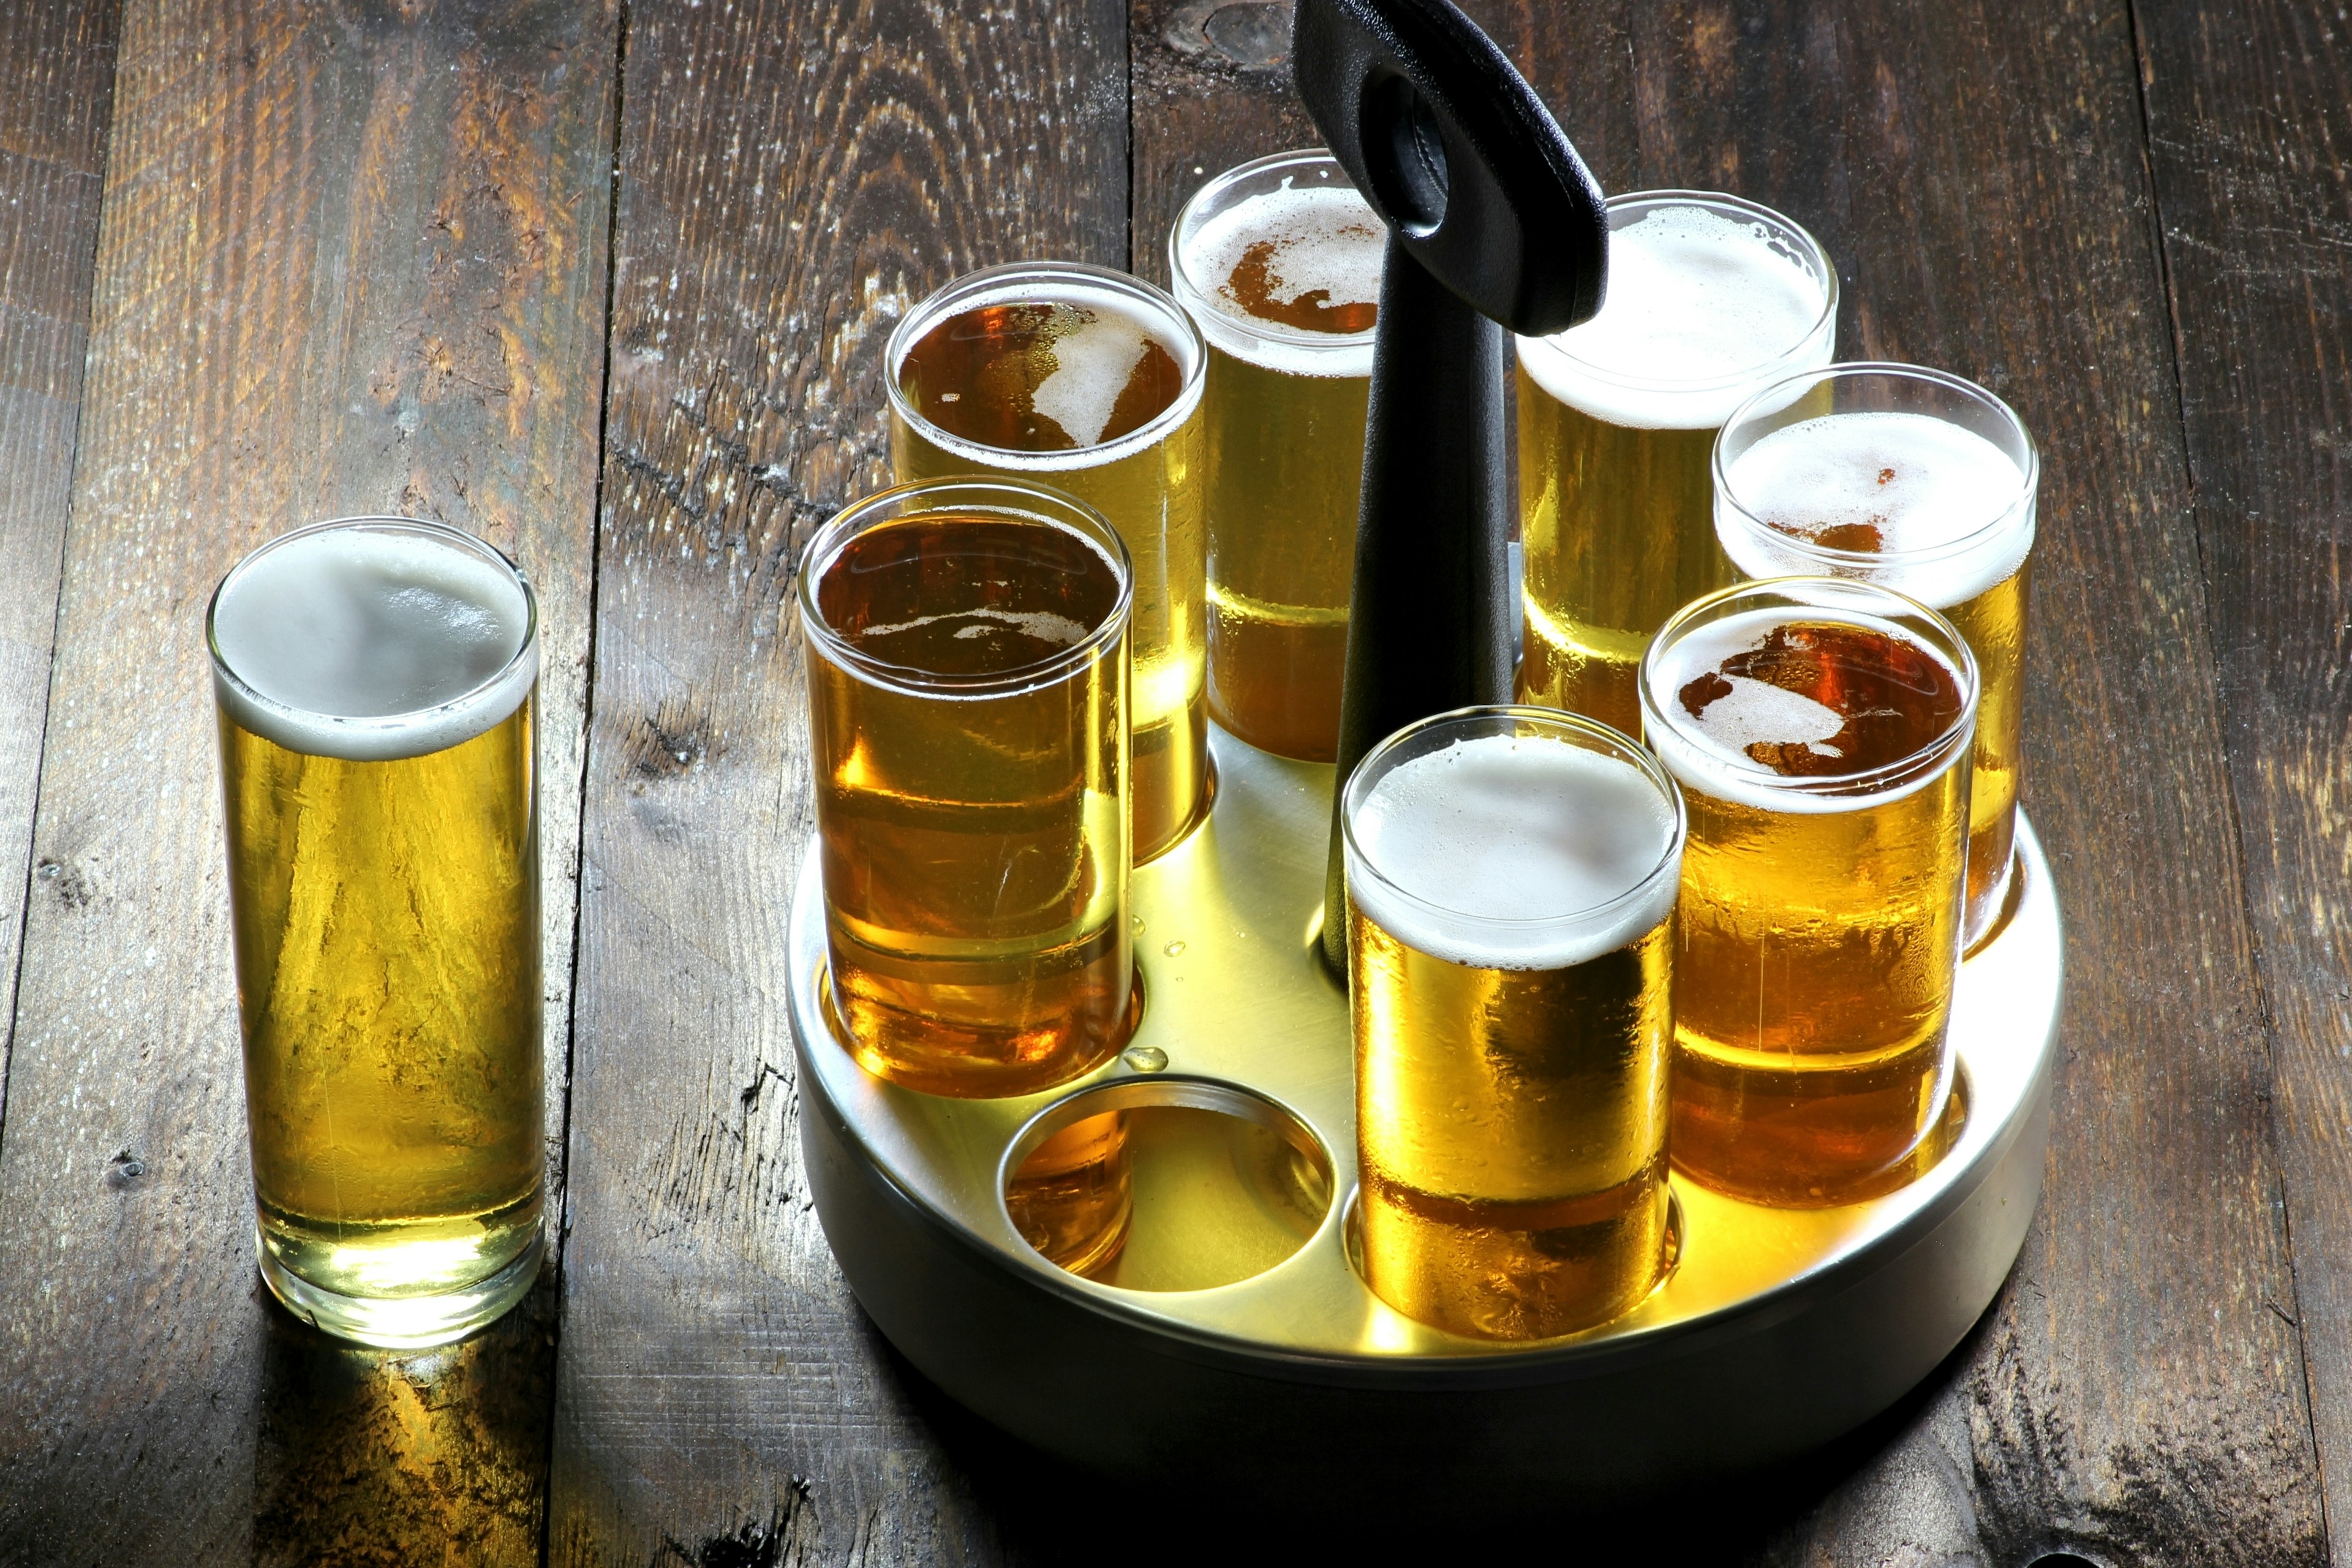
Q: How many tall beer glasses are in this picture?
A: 8